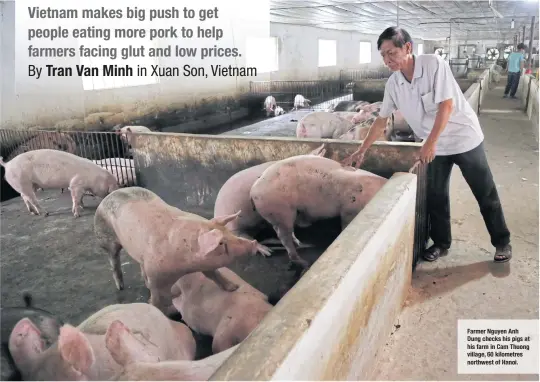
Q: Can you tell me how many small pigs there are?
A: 3